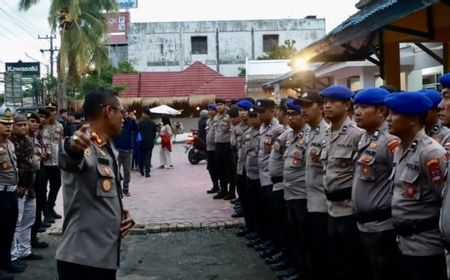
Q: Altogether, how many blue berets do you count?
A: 8